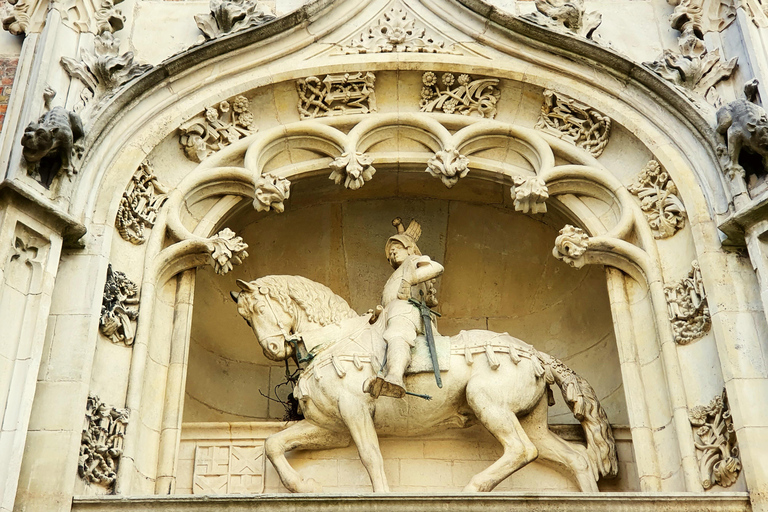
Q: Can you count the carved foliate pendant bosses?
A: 6